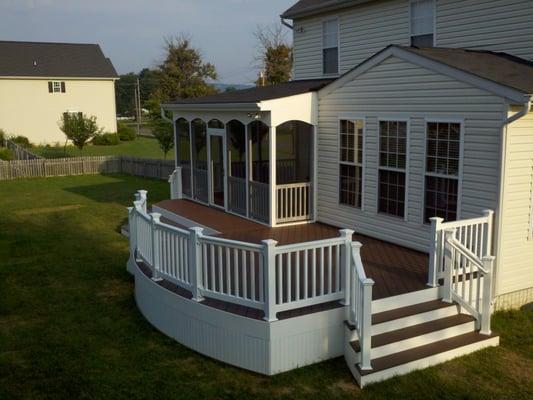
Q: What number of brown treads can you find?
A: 3